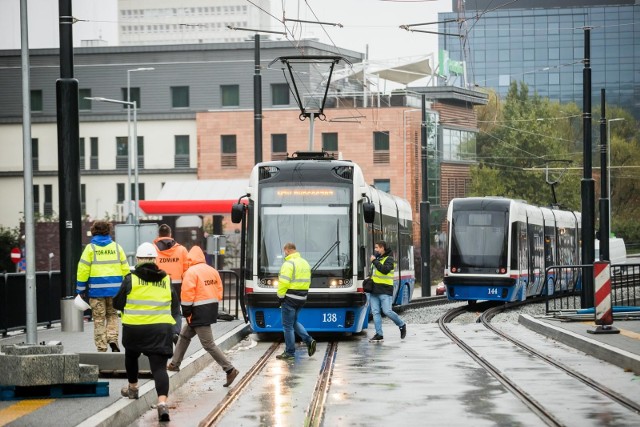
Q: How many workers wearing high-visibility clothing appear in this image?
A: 6